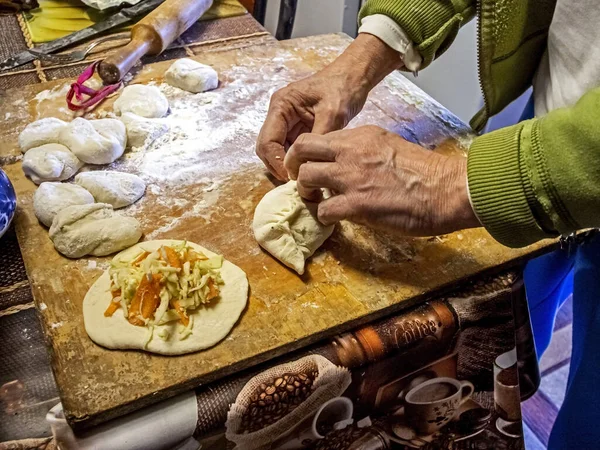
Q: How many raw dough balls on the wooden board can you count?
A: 9